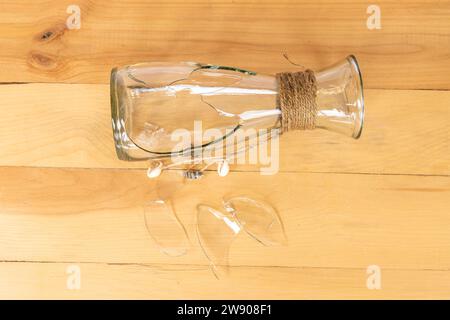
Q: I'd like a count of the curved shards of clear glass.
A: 3